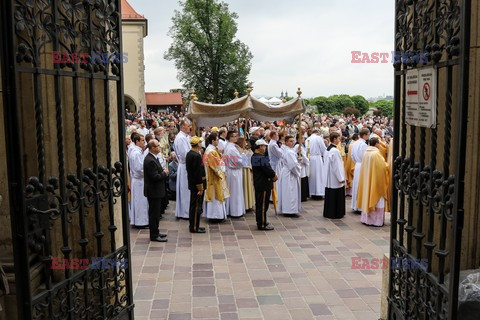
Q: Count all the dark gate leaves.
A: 2